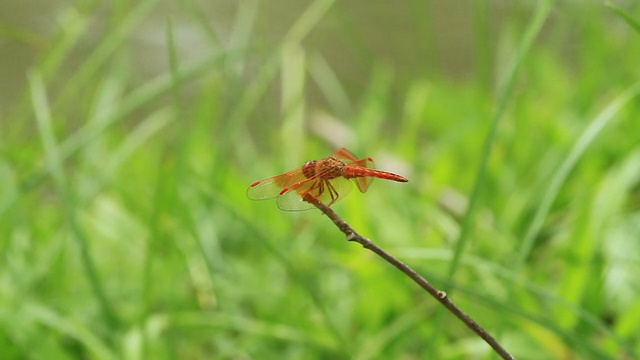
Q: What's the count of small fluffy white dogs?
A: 0